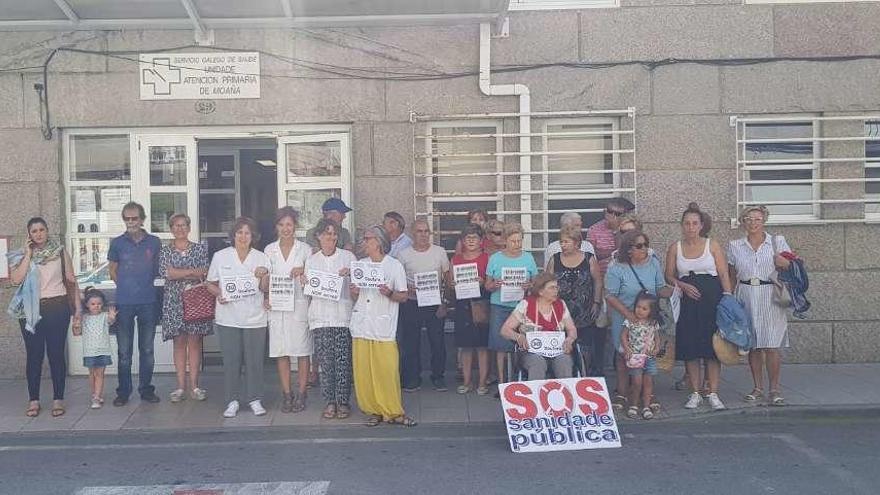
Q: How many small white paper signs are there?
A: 8